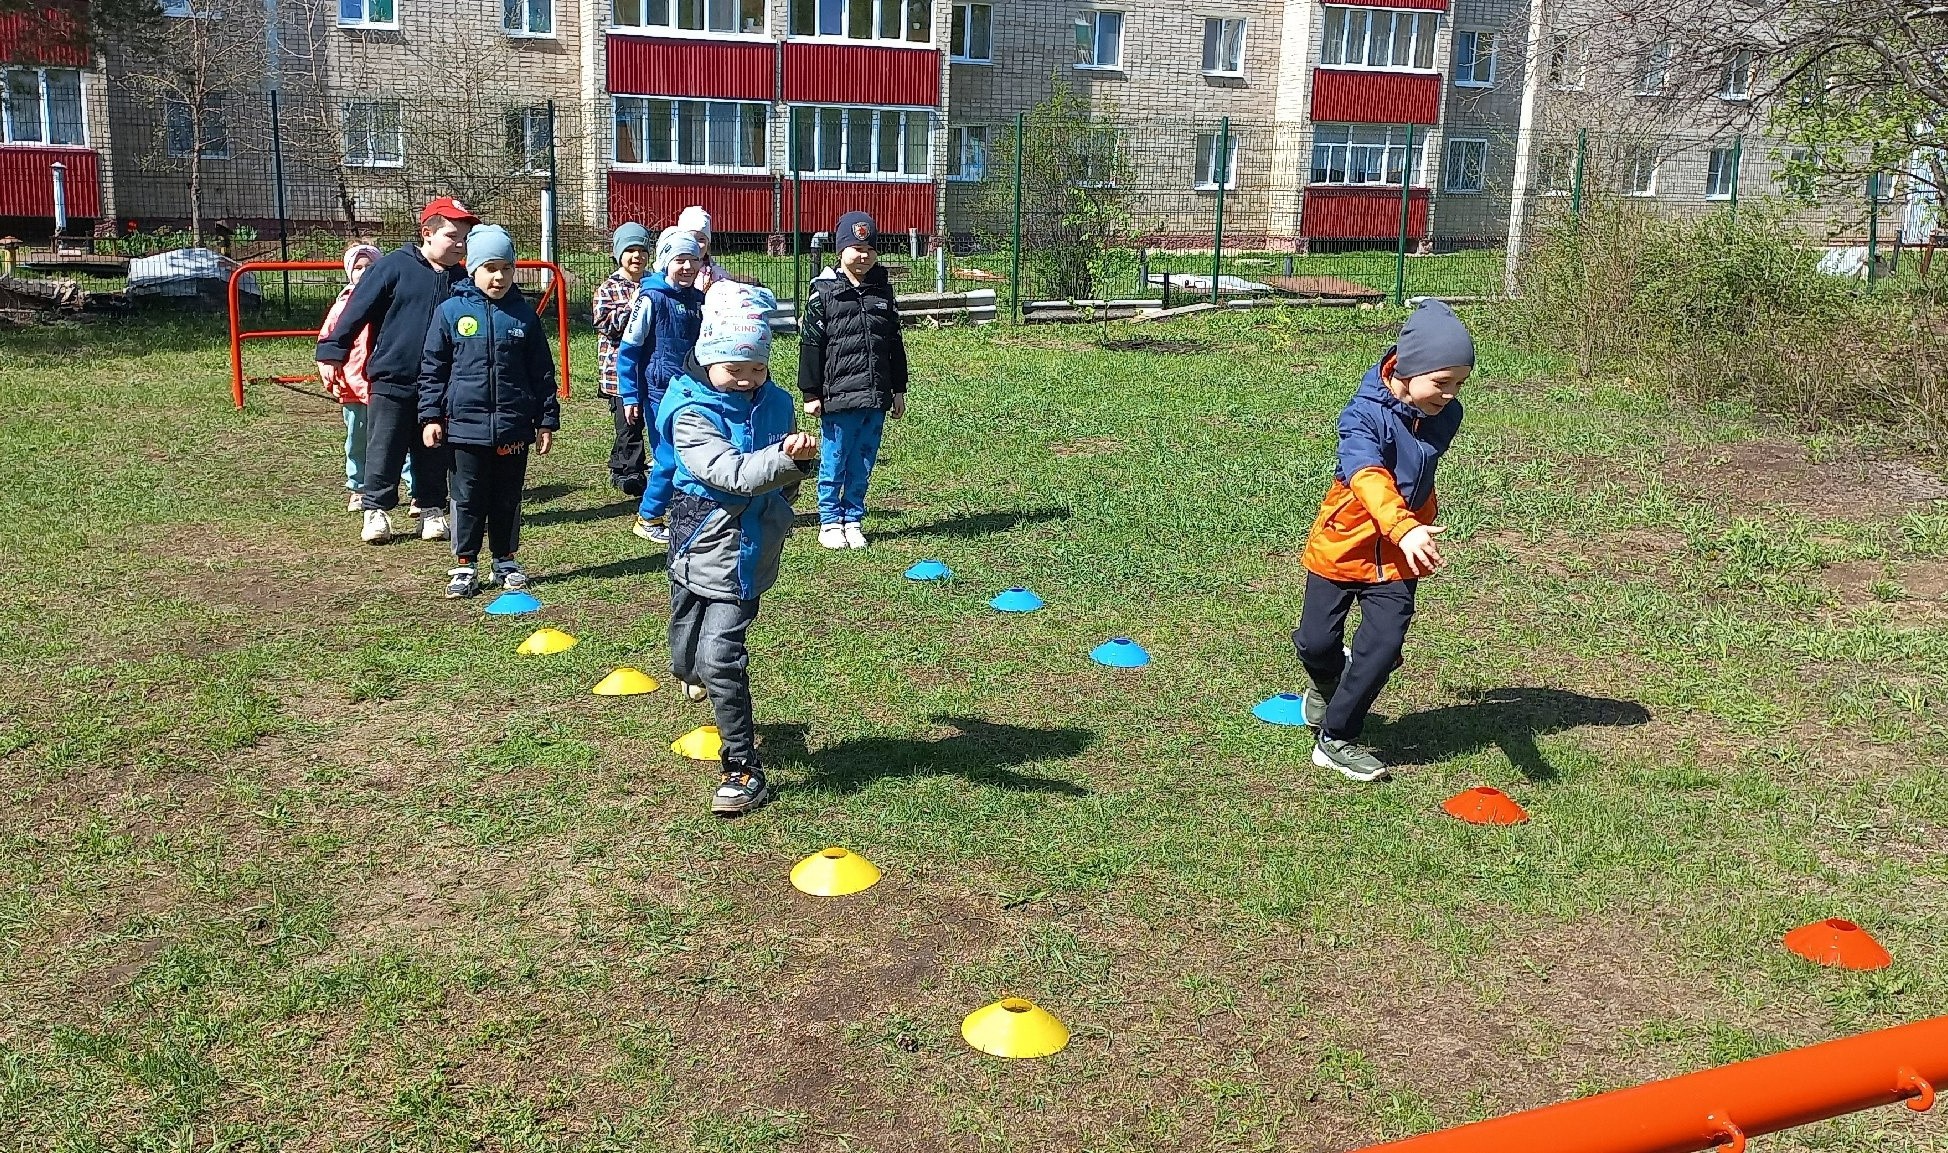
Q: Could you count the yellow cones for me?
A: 5